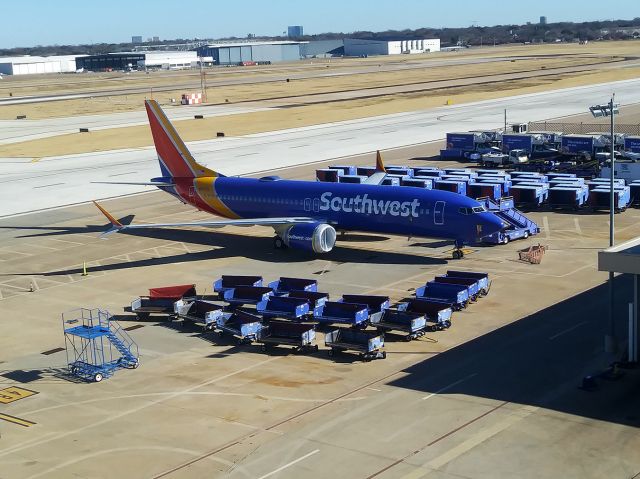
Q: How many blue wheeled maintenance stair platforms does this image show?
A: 1